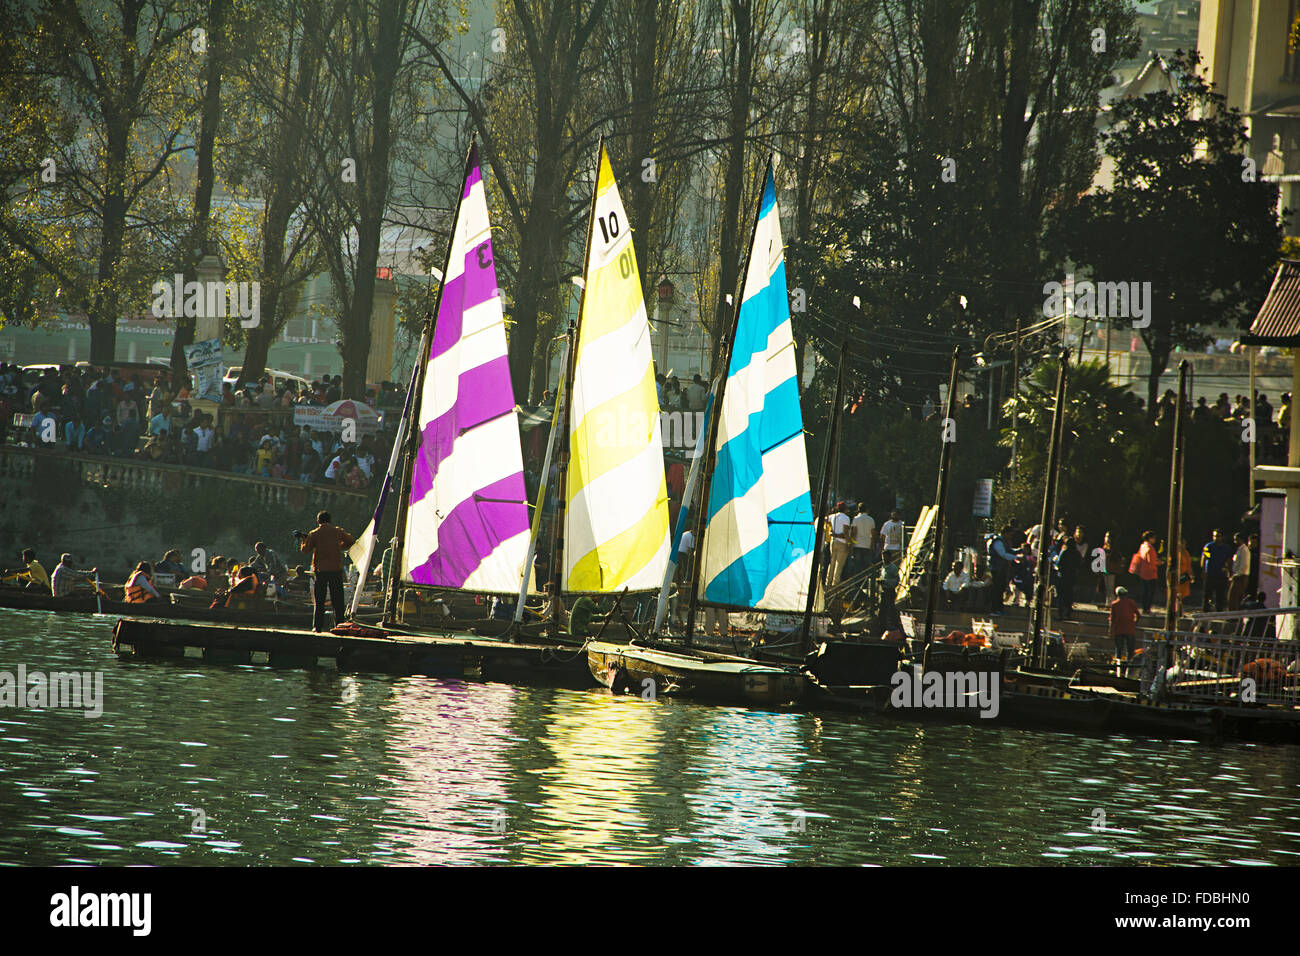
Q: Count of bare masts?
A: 4